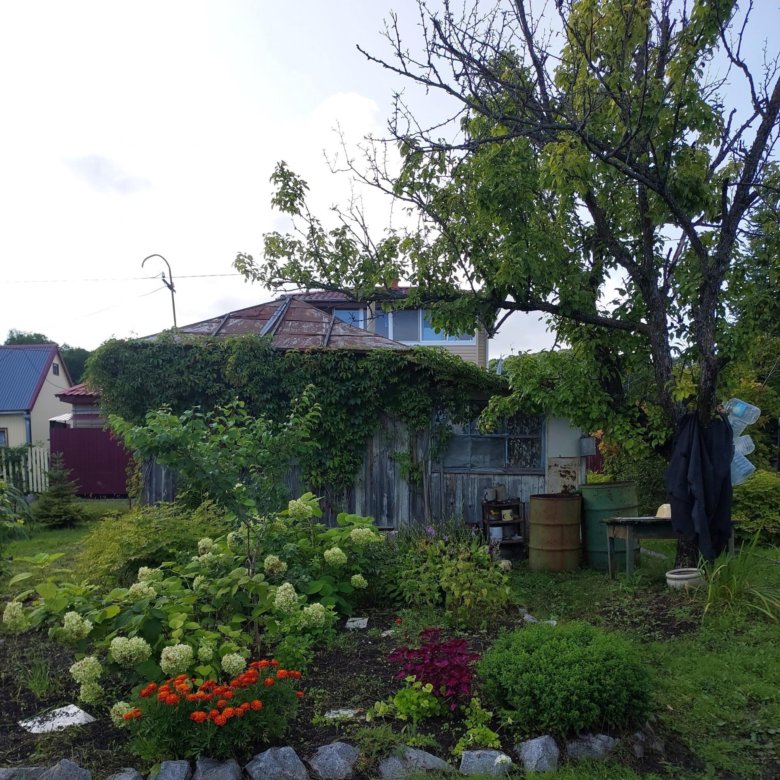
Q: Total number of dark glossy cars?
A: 0